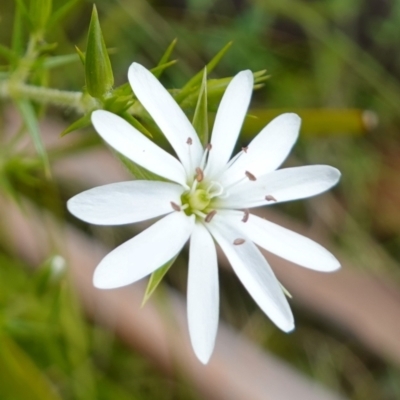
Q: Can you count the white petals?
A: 10